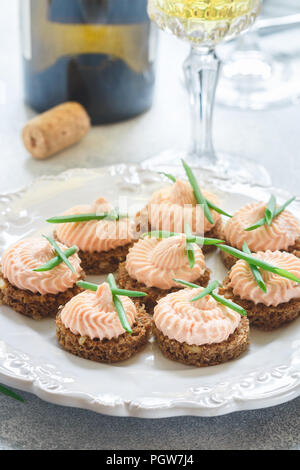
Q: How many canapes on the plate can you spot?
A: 8